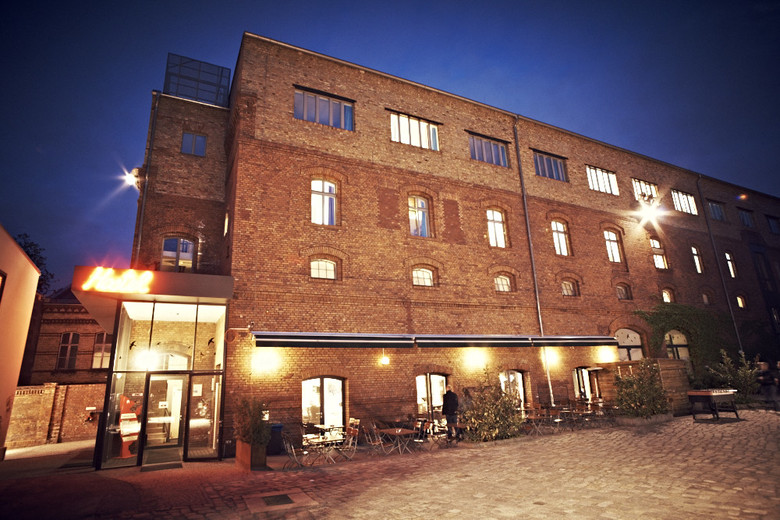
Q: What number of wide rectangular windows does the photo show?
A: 10